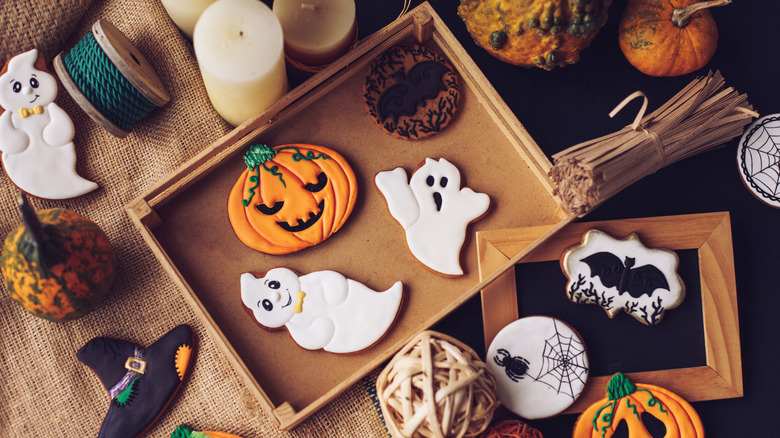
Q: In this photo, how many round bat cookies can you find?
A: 1